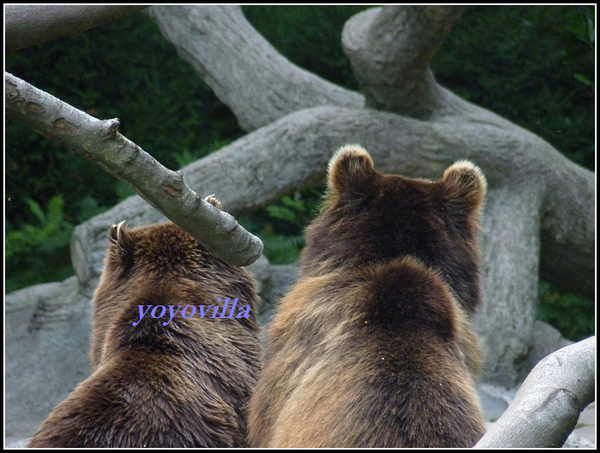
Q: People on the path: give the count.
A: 0